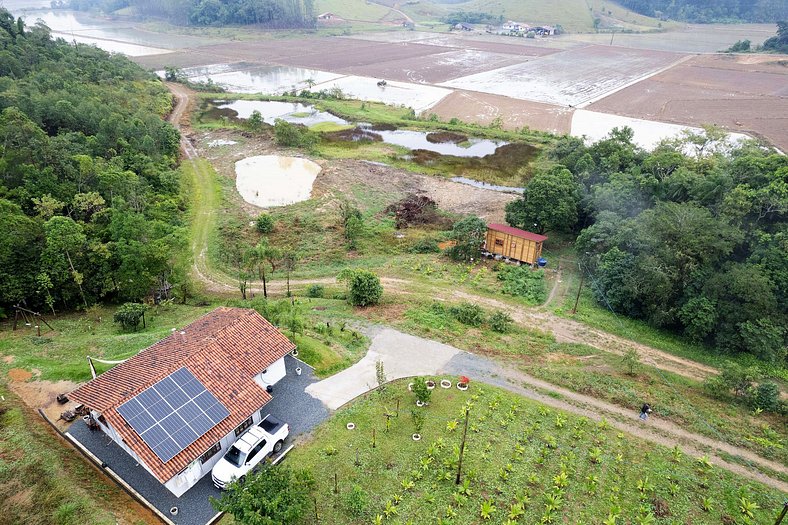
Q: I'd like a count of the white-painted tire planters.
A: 7